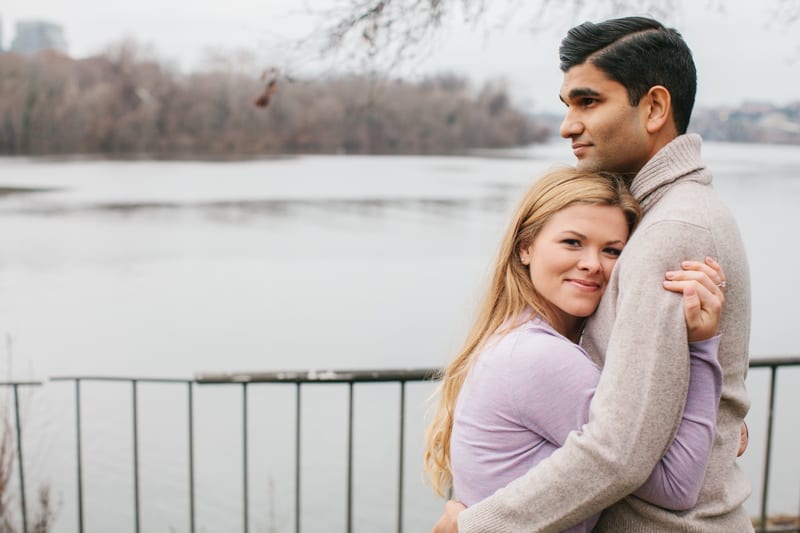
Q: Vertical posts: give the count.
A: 9